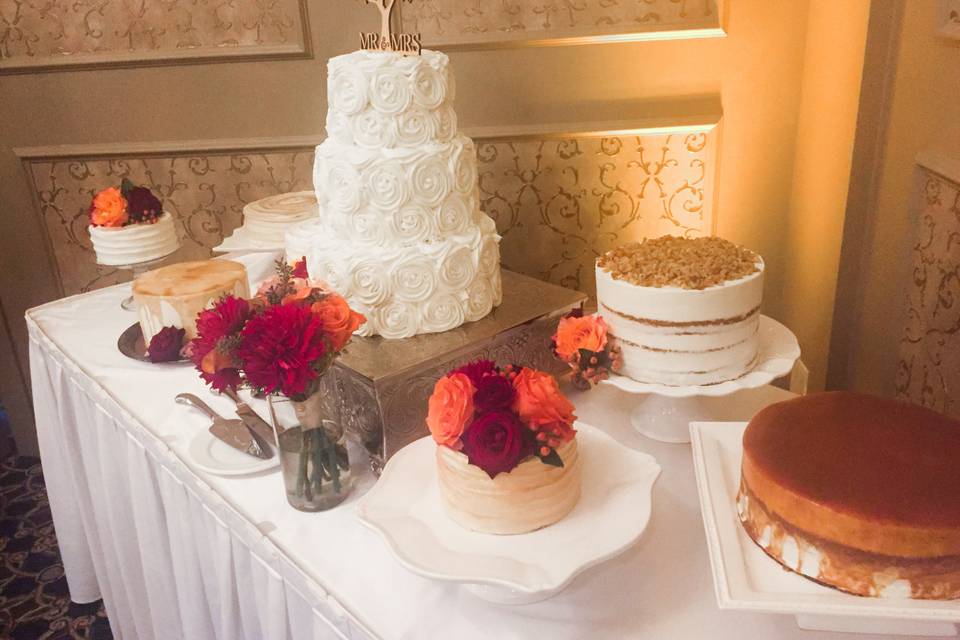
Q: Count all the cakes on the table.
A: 7